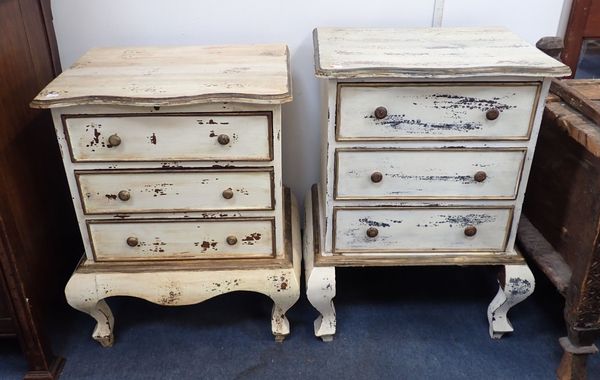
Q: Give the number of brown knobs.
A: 12